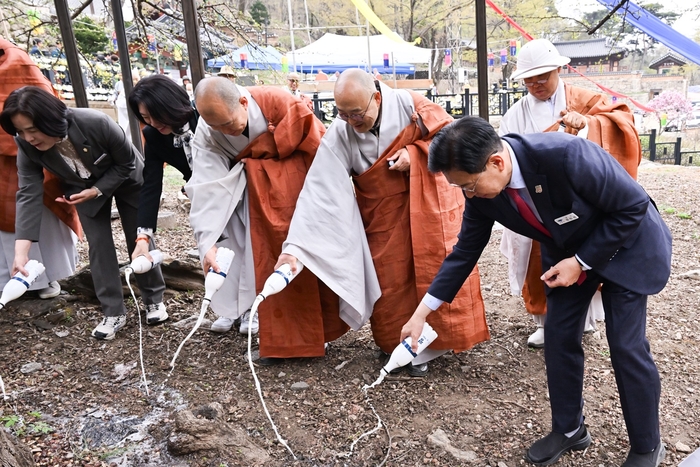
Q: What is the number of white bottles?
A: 5